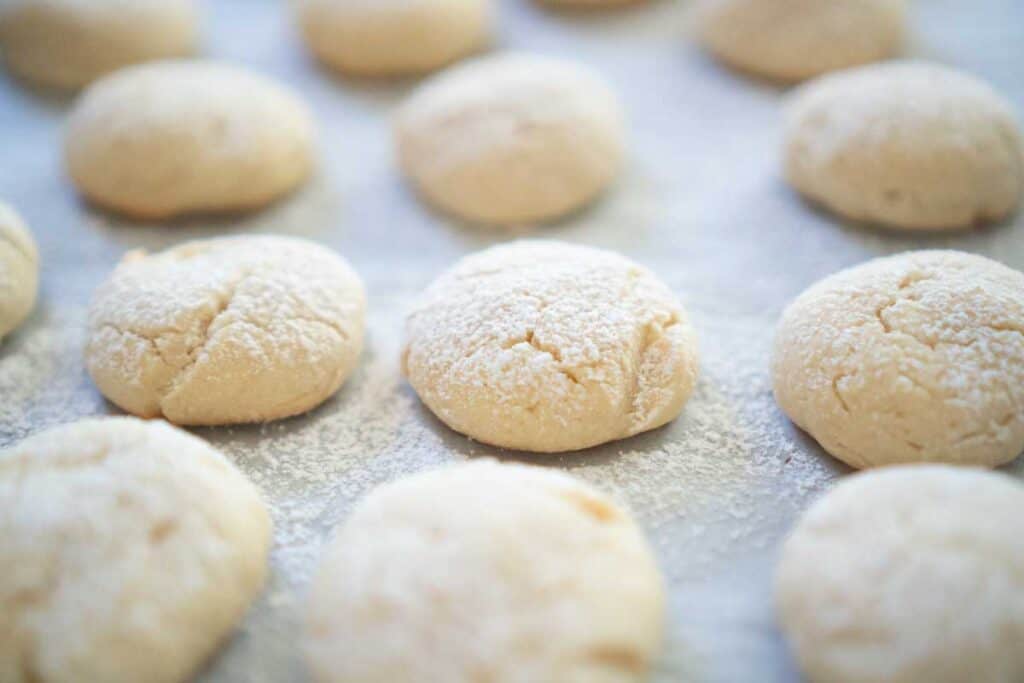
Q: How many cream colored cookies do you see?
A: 14